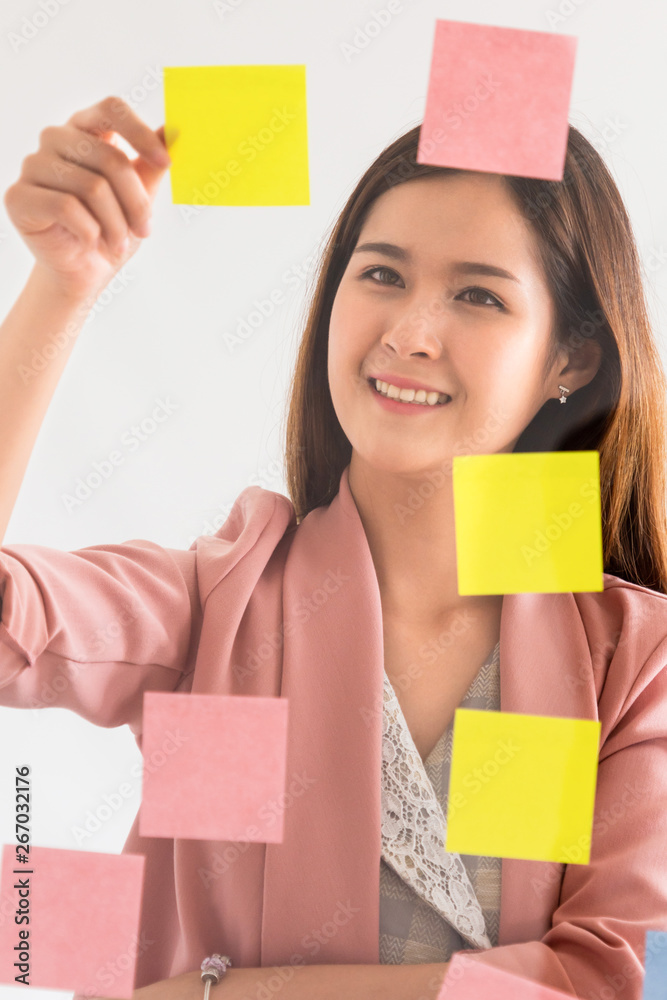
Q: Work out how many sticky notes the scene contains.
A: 8